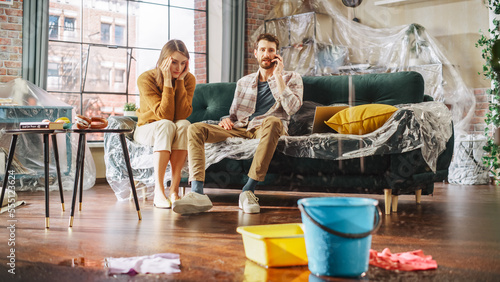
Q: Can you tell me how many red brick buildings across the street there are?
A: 1